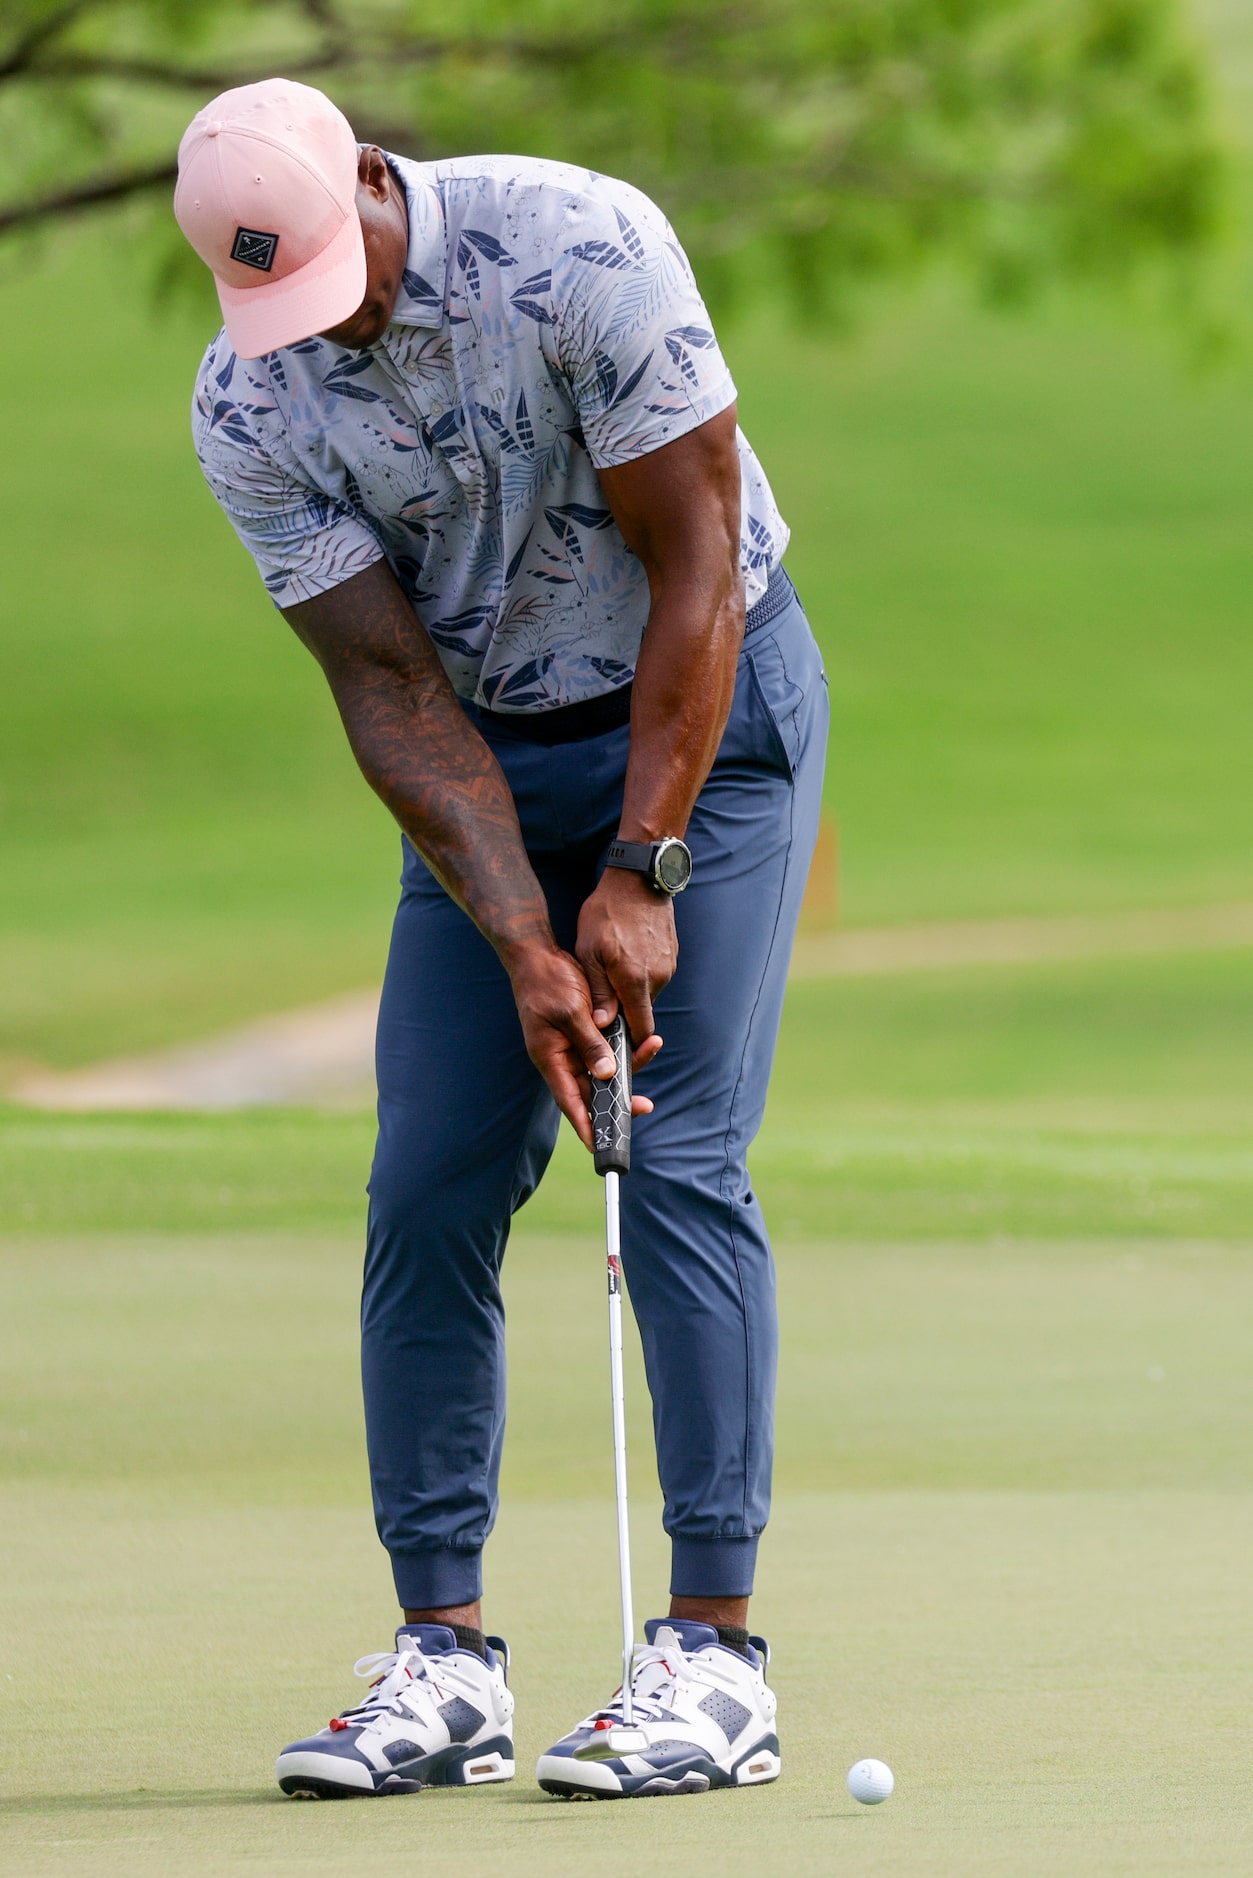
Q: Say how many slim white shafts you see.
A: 1